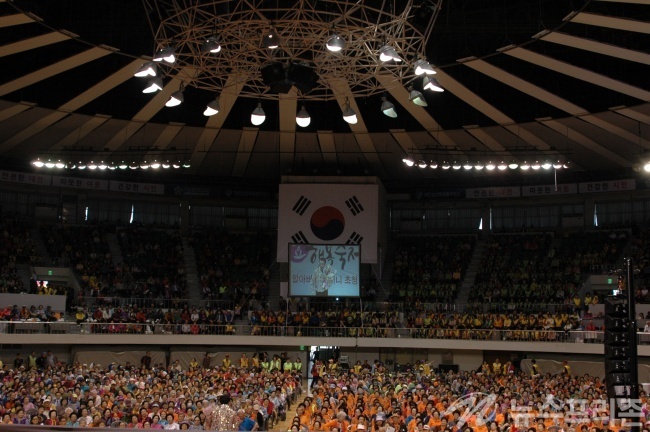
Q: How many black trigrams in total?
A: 4